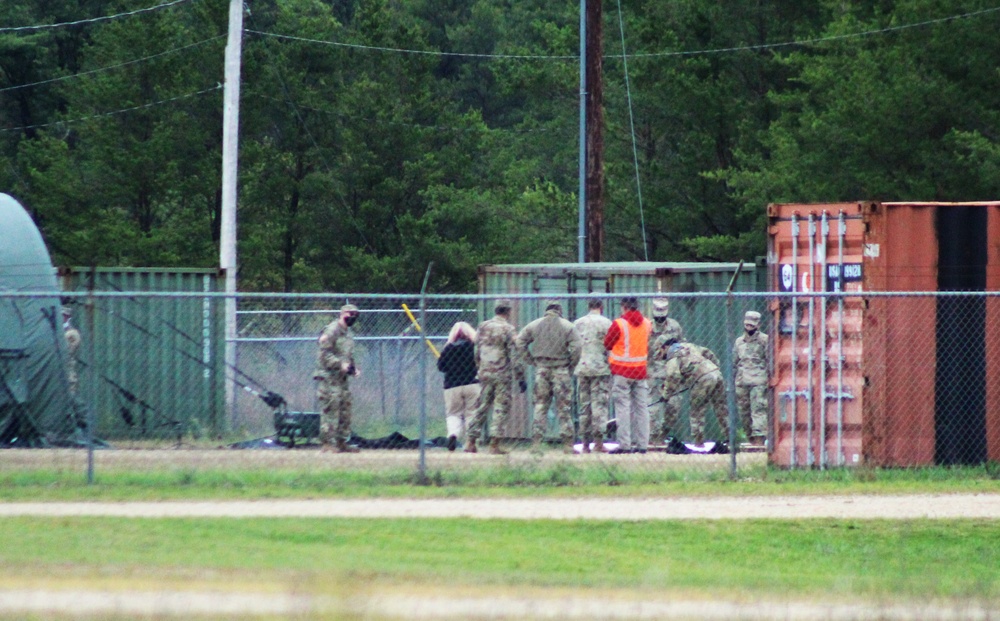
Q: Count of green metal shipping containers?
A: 2